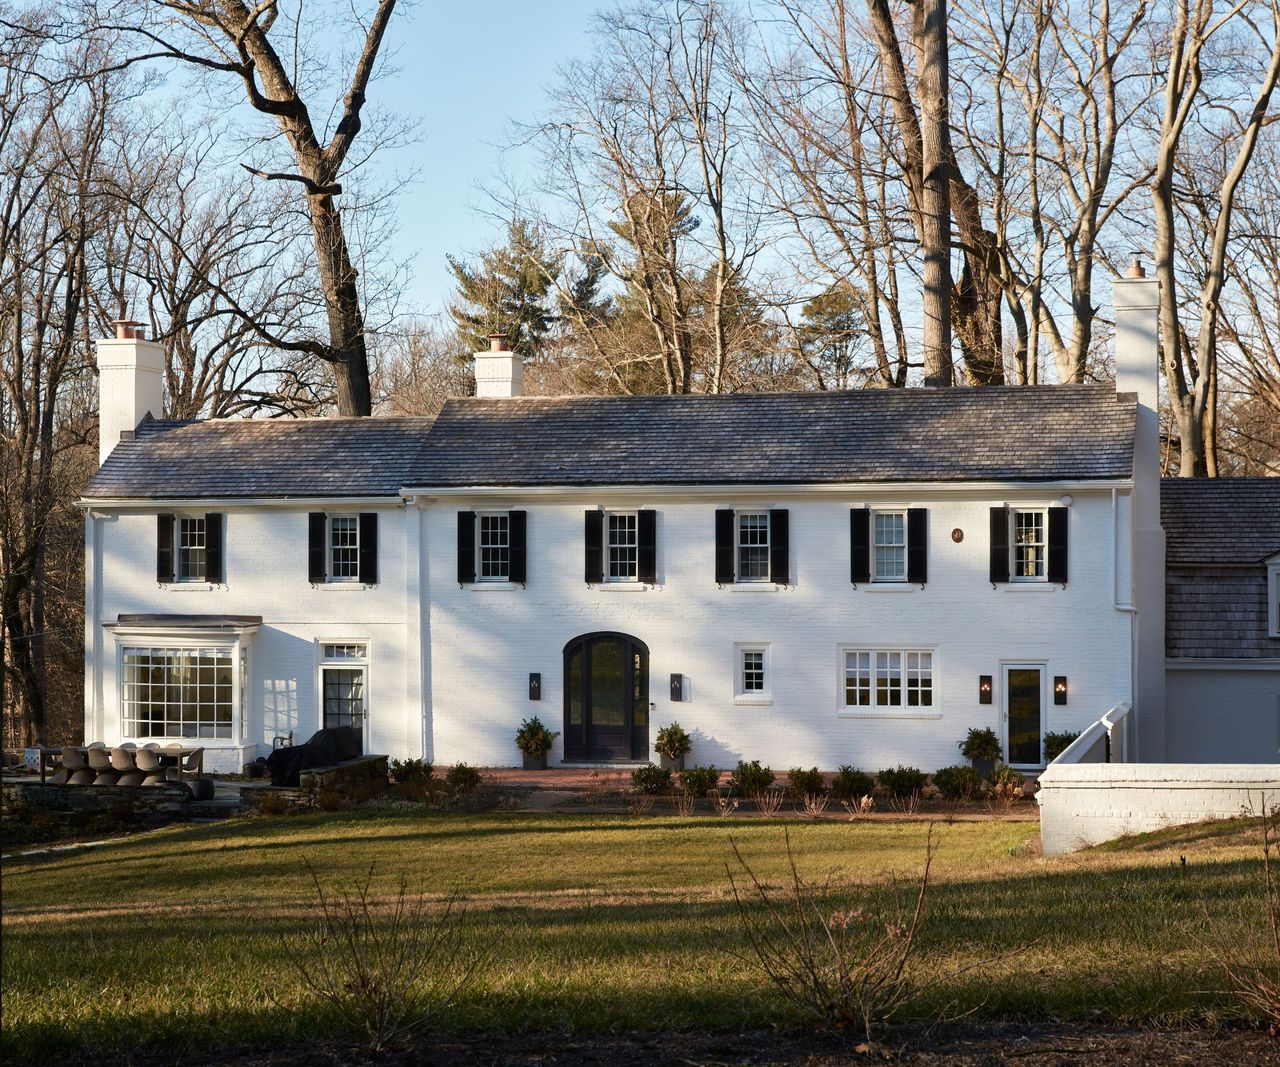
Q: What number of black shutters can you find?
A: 14